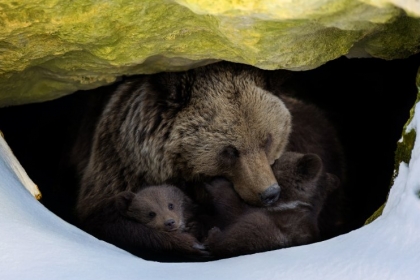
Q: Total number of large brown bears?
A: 1